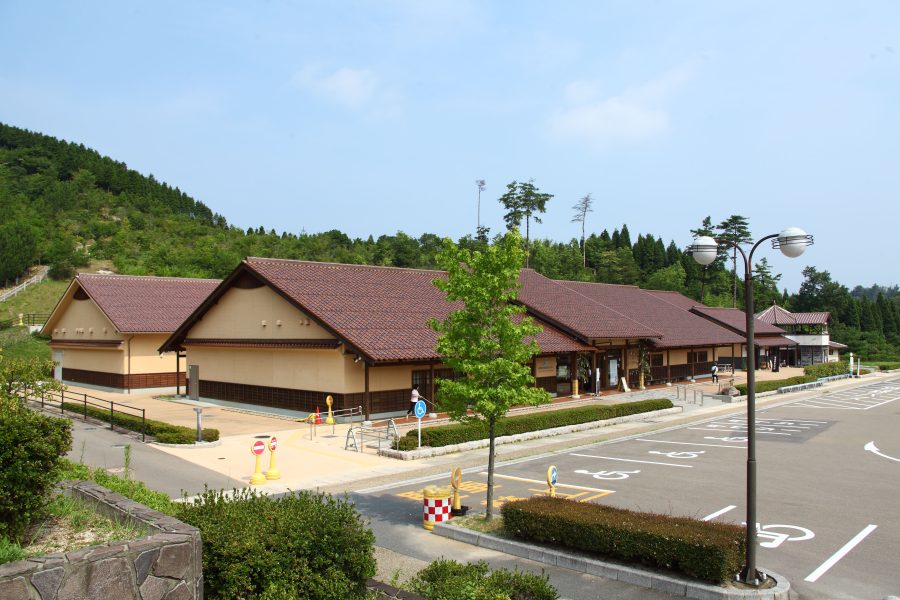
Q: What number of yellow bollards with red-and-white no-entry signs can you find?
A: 2